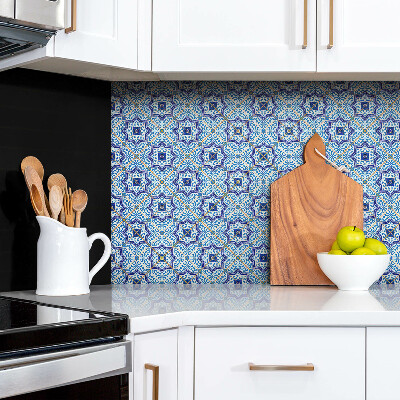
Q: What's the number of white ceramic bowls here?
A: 1